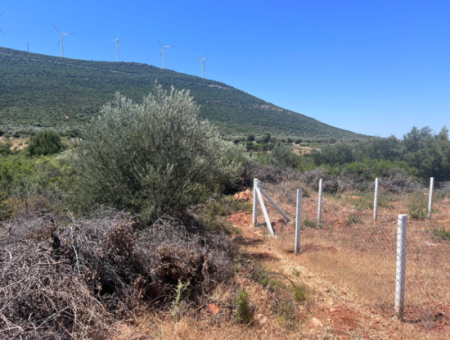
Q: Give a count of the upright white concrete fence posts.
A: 6